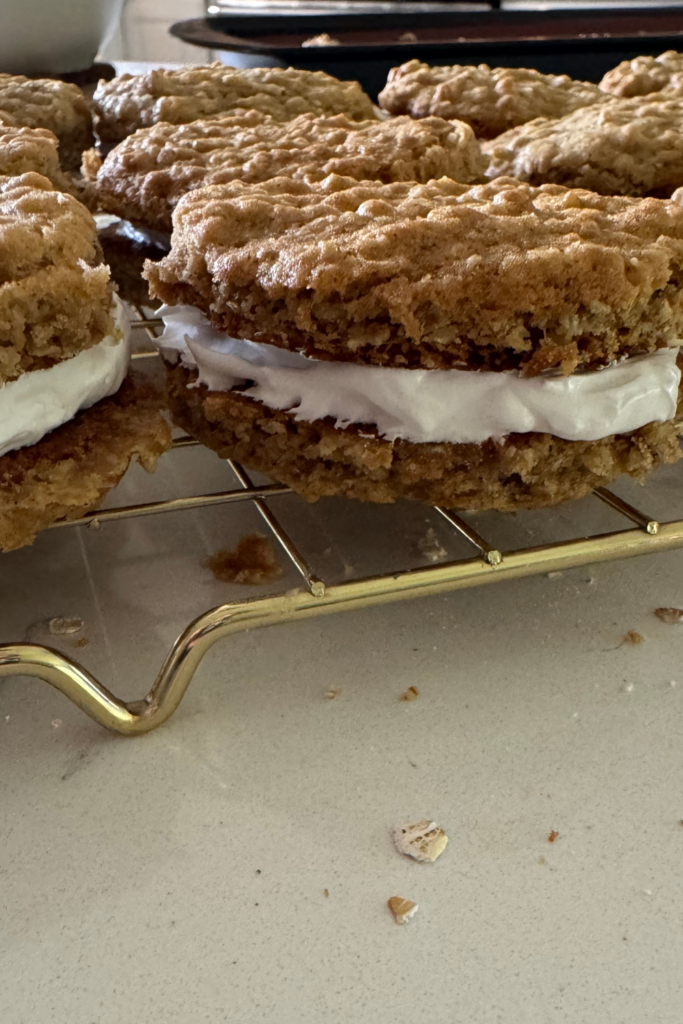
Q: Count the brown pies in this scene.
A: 9